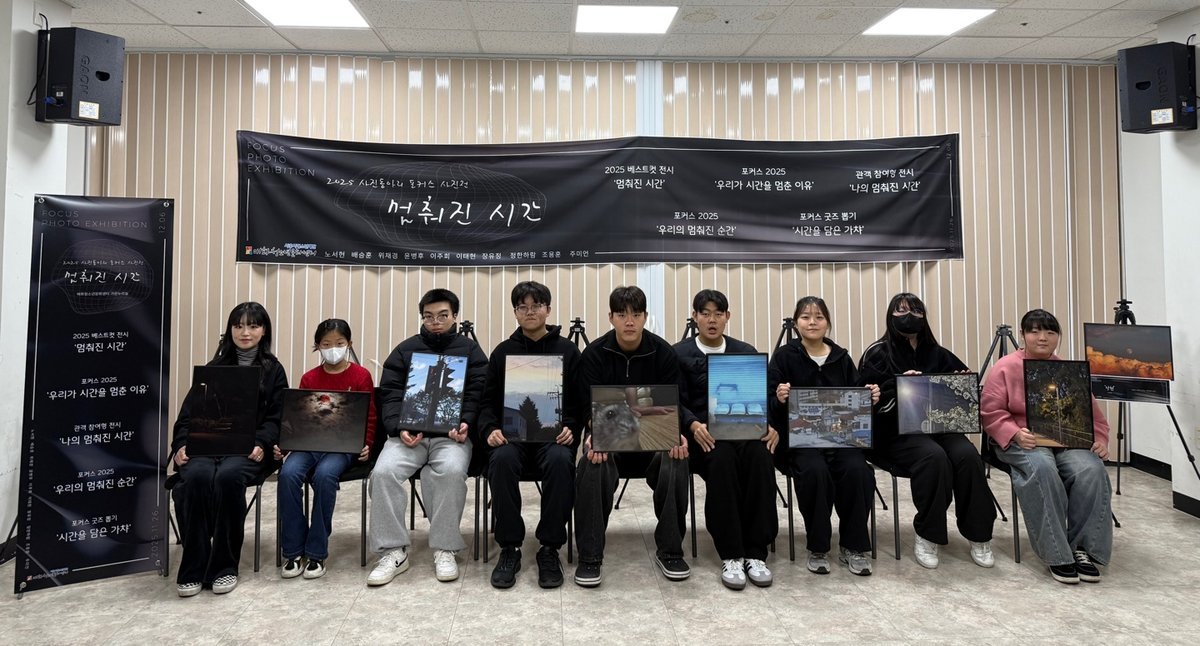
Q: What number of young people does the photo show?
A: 9